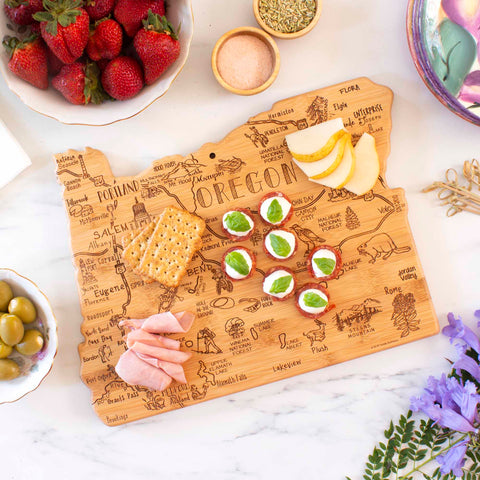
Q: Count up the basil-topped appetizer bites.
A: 7